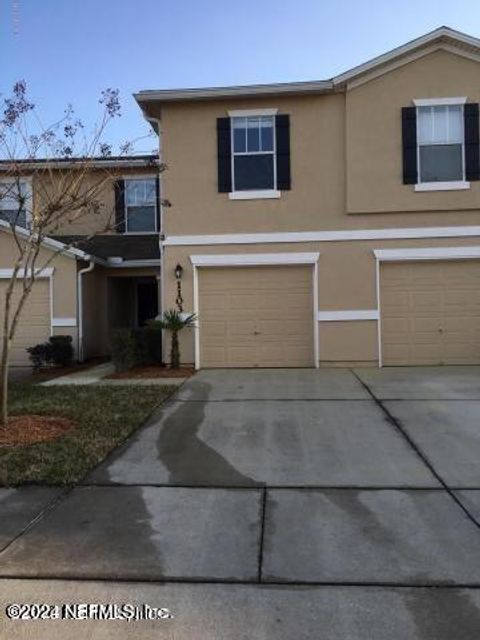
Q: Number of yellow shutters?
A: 0